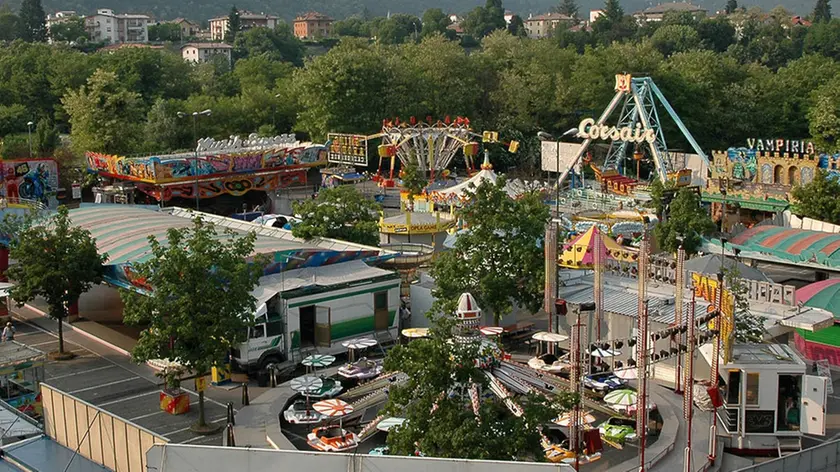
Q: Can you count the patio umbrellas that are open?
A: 12